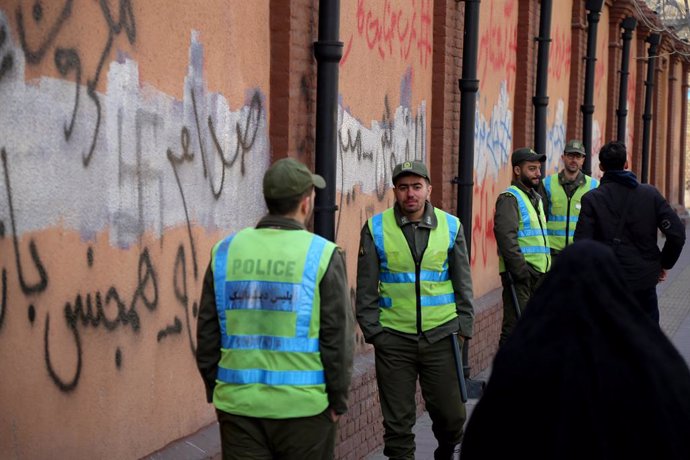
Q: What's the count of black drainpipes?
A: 6